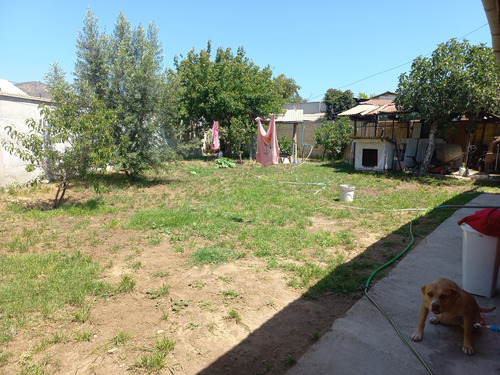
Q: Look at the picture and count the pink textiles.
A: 2